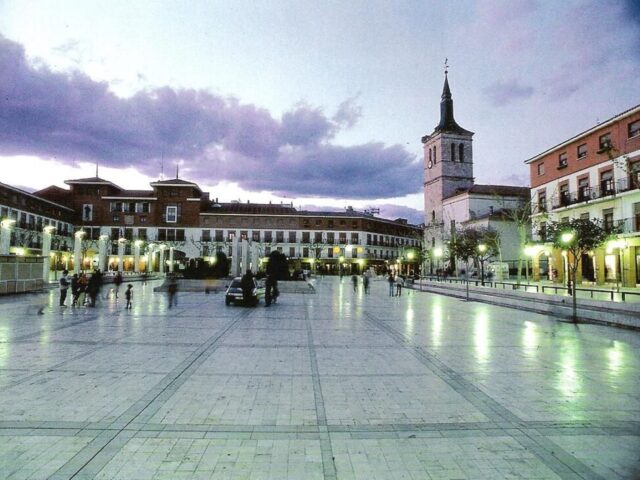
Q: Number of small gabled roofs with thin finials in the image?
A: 2